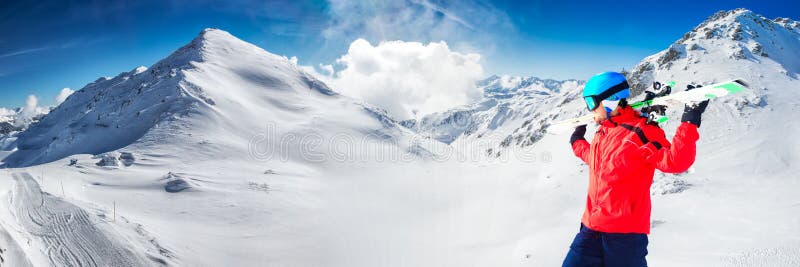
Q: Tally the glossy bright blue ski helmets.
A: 1